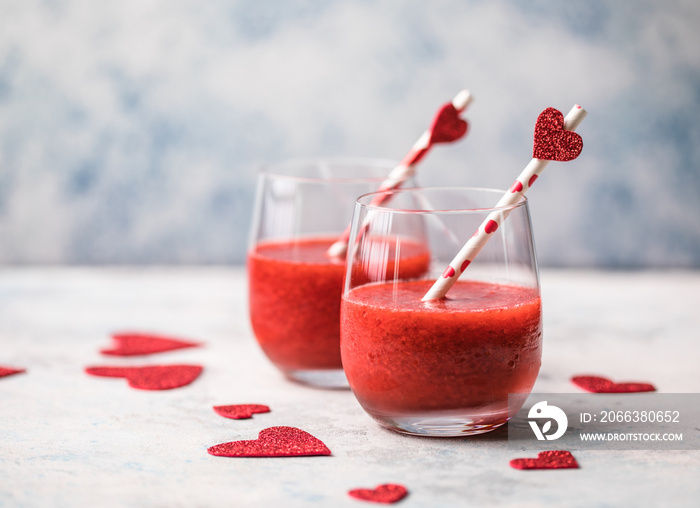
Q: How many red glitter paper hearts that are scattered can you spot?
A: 8